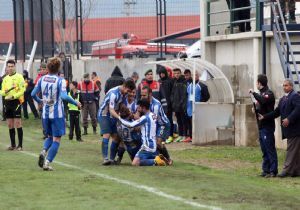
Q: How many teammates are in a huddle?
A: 5